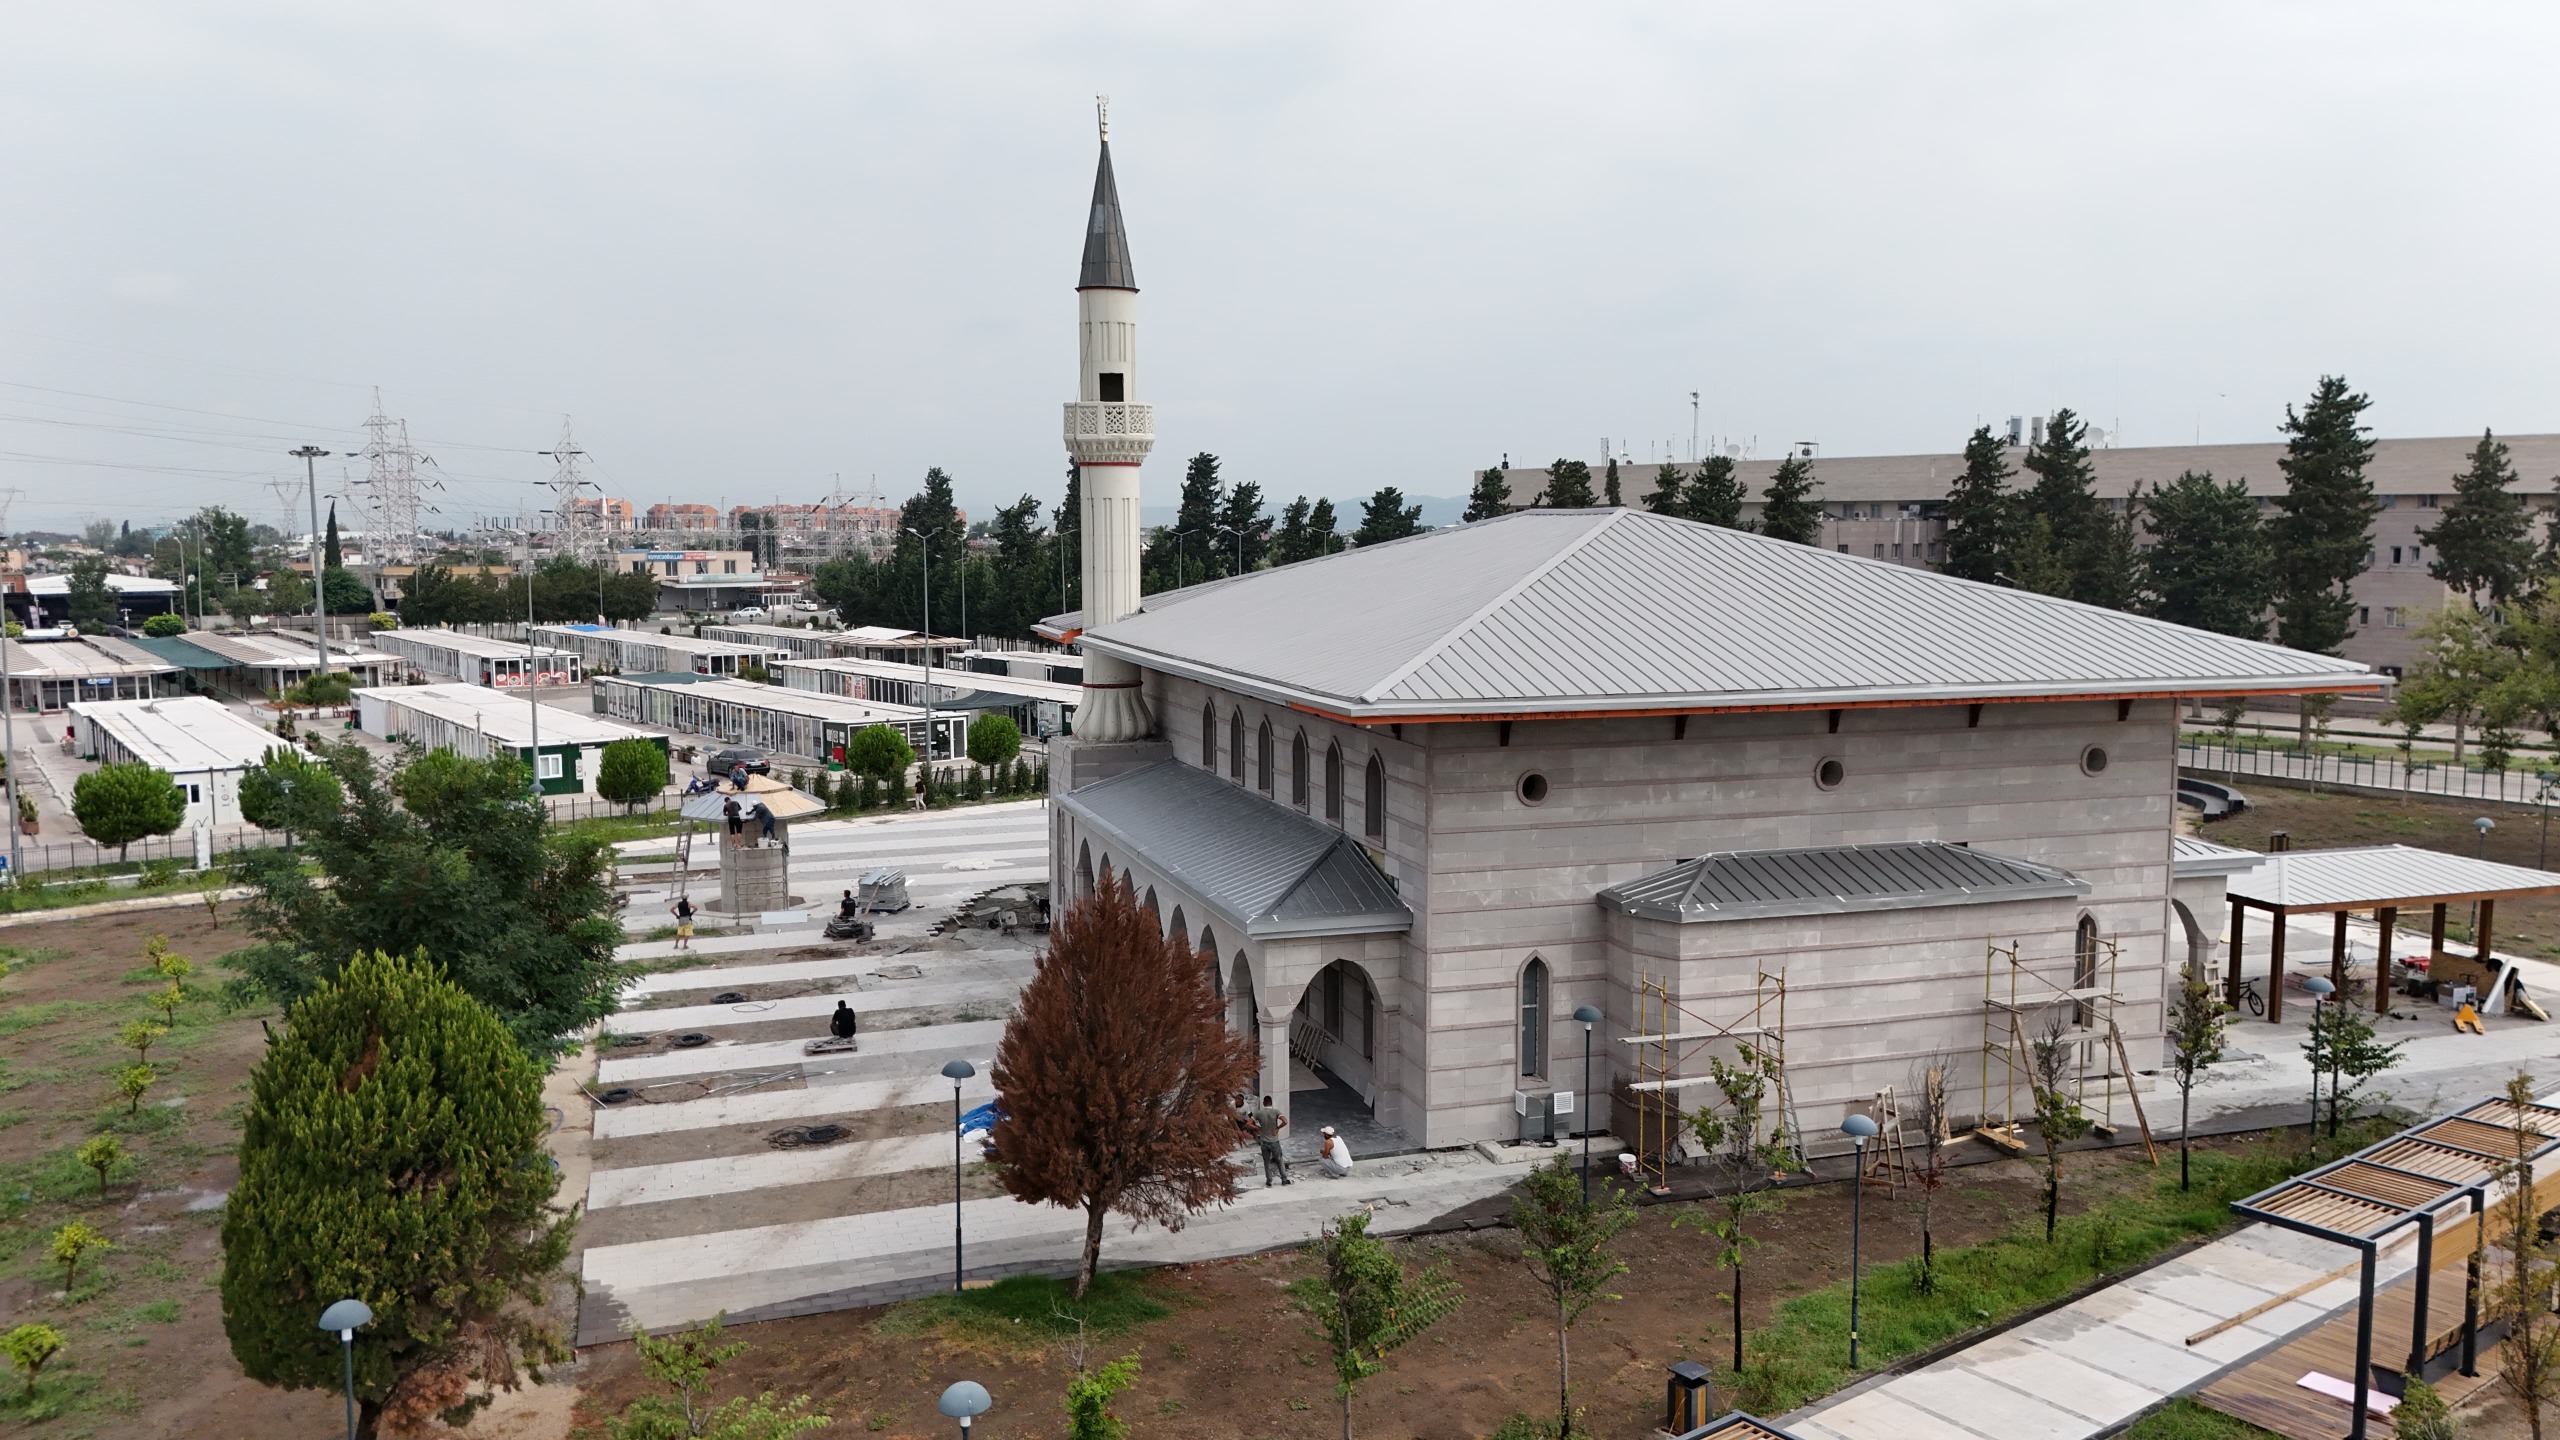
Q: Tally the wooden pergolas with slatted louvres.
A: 2